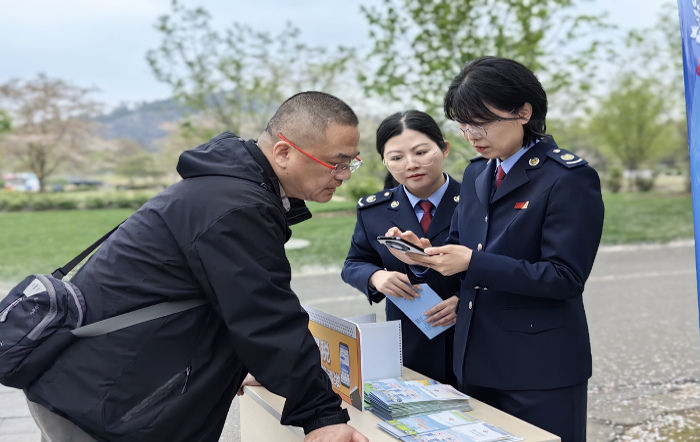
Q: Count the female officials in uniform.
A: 2